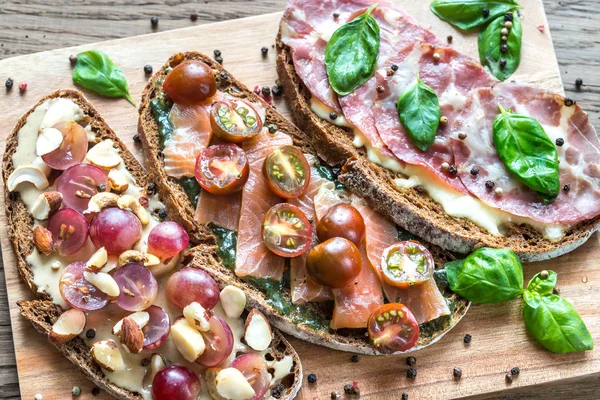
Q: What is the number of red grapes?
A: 12